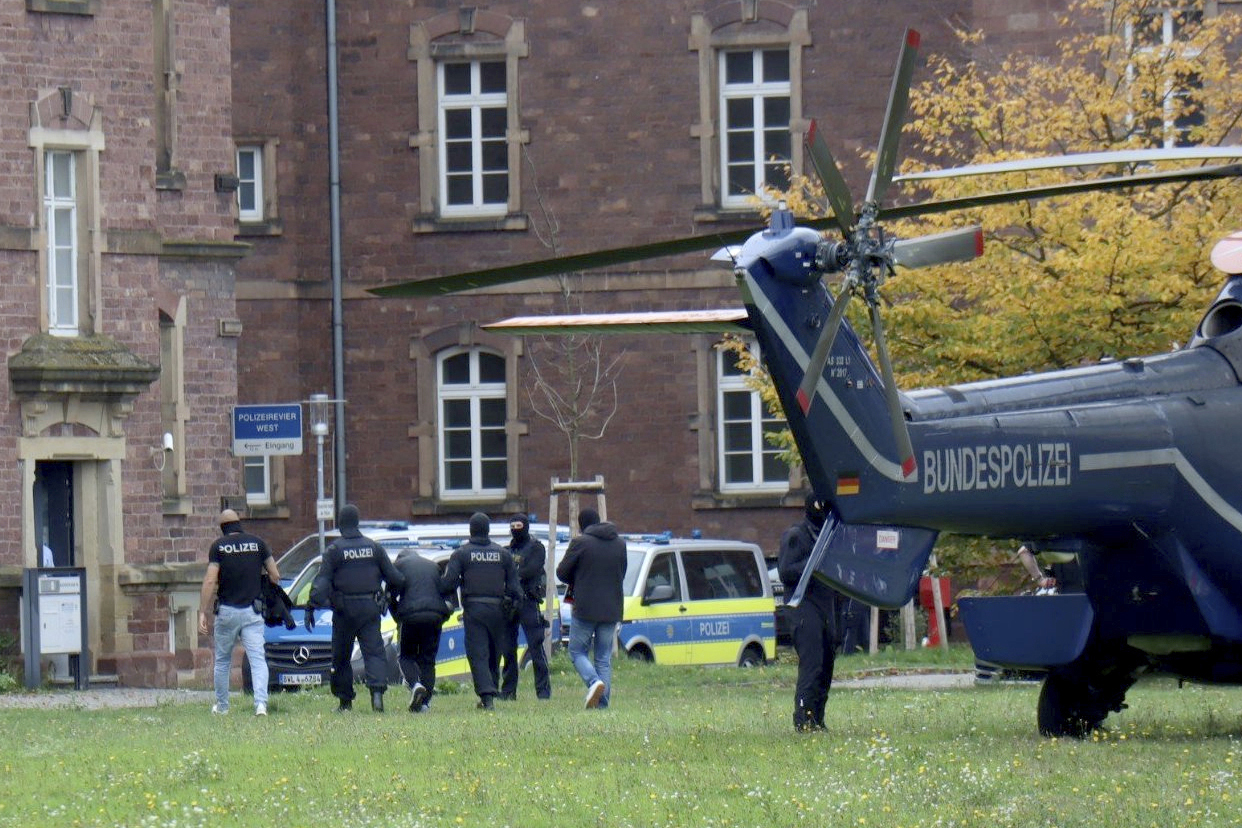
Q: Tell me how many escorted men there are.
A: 1